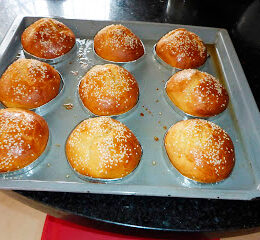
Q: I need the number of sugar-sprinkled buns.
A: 9